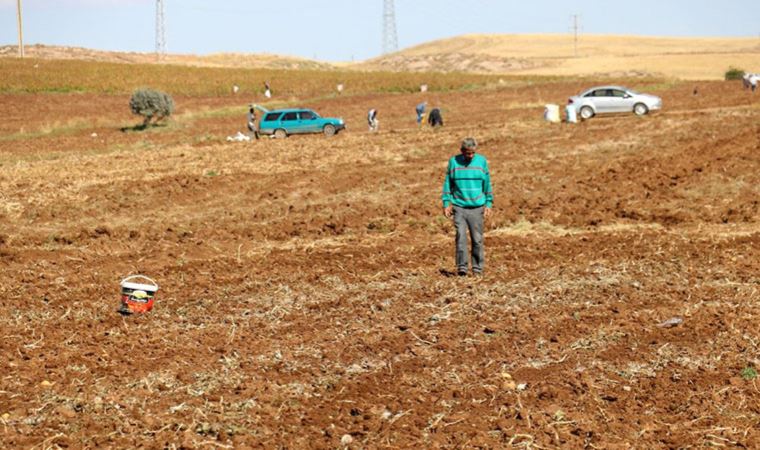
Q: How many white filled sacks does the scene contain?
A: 2